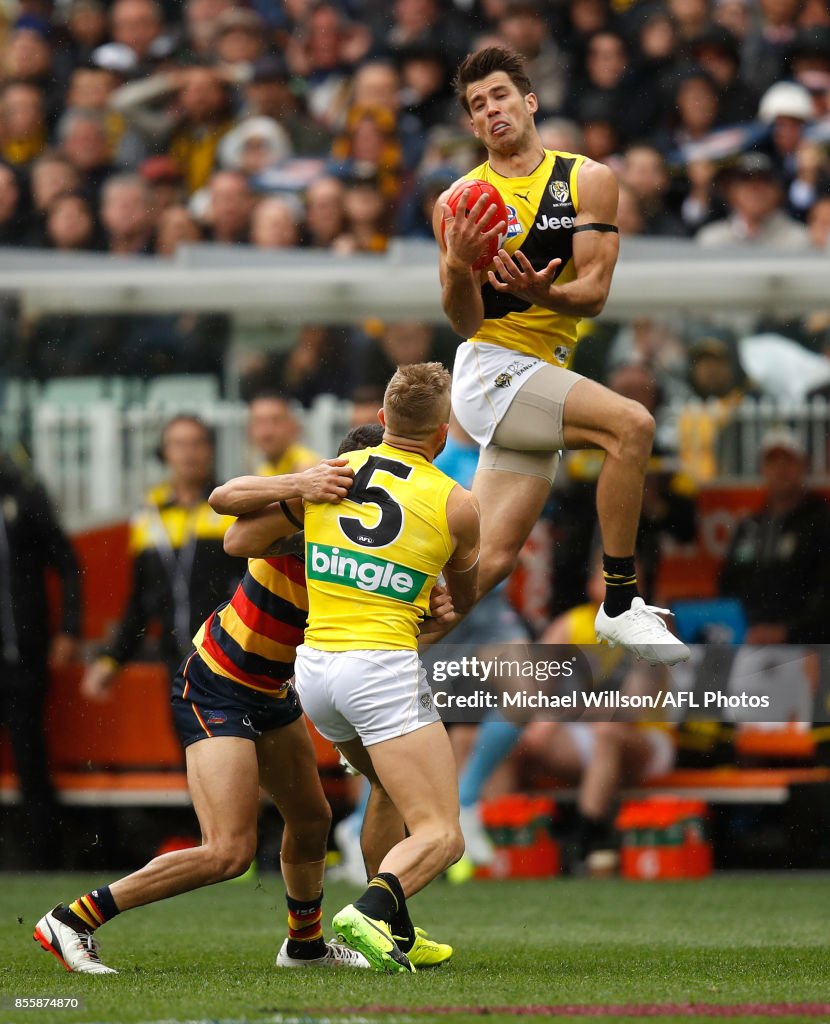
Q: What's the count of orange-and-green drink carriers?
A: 2